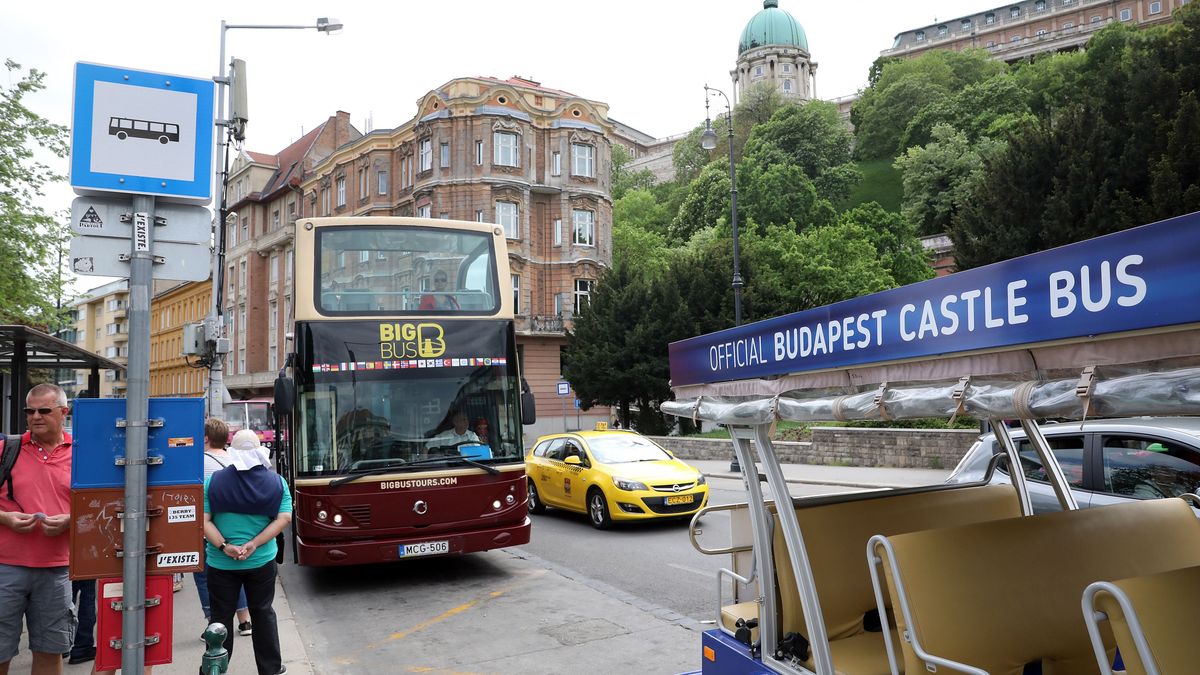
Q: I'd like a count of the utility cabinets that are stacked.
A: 3